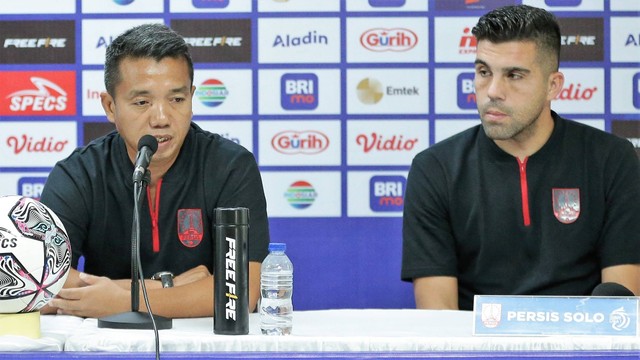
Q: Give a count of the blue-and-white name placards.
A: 1